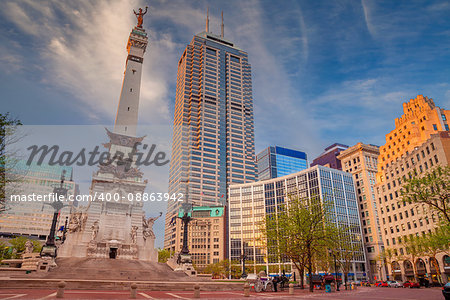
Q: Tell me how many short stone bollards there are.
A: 5